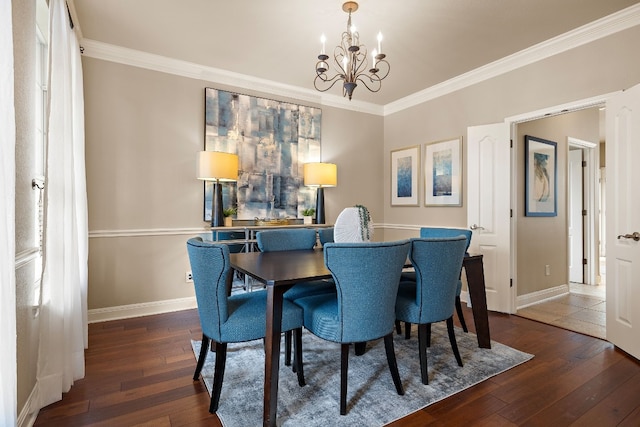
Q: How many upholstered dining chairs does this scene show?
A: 6